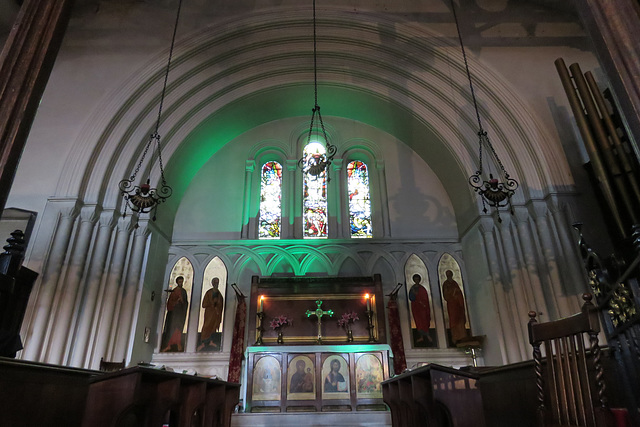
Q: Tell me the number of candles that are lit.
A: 2